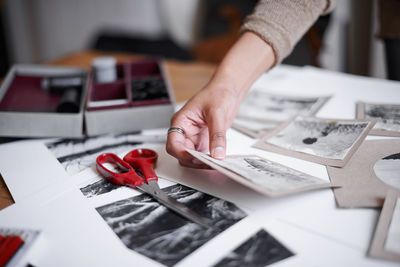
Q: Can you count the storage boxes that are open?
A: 2